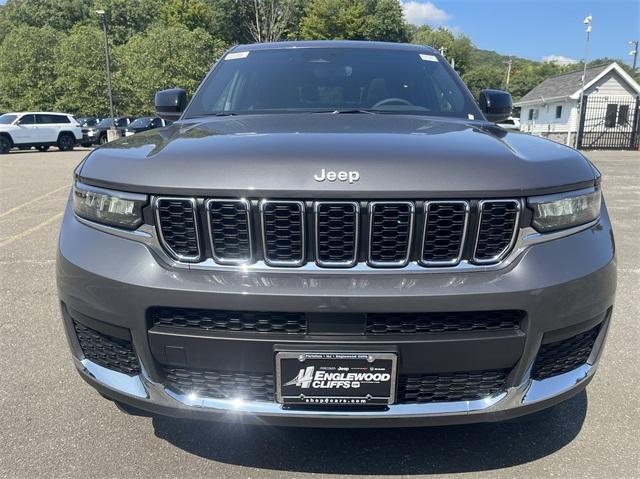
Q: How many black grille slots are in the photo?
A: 7